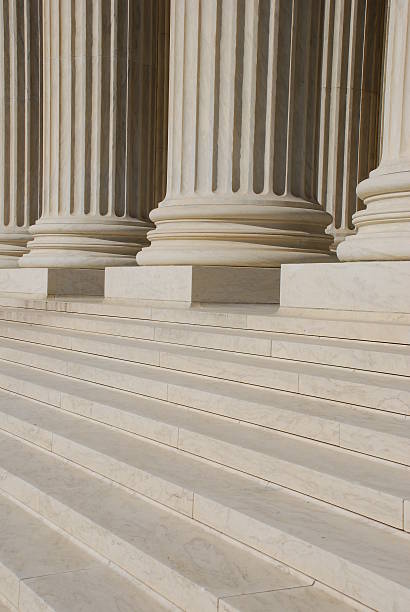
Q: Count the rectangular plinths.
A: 3